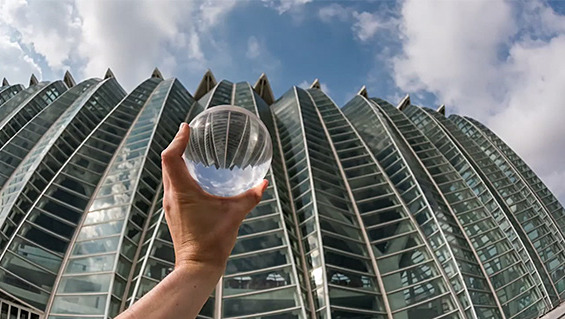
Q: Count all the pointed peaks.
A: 11